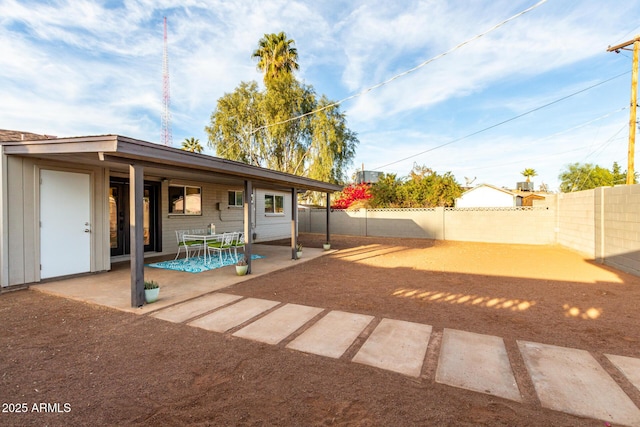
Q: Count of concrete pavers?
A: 8